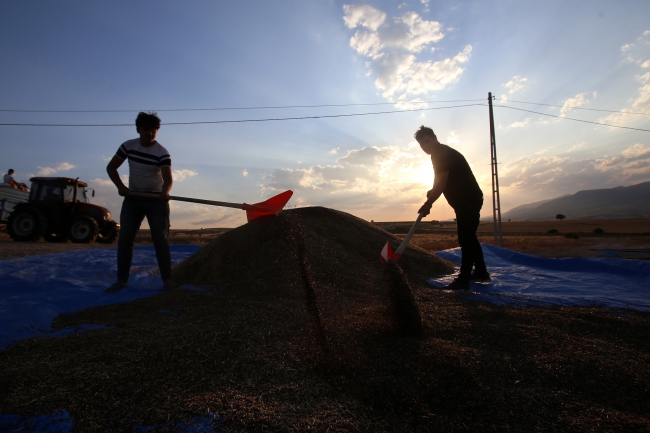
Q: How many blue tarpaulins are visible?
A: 2